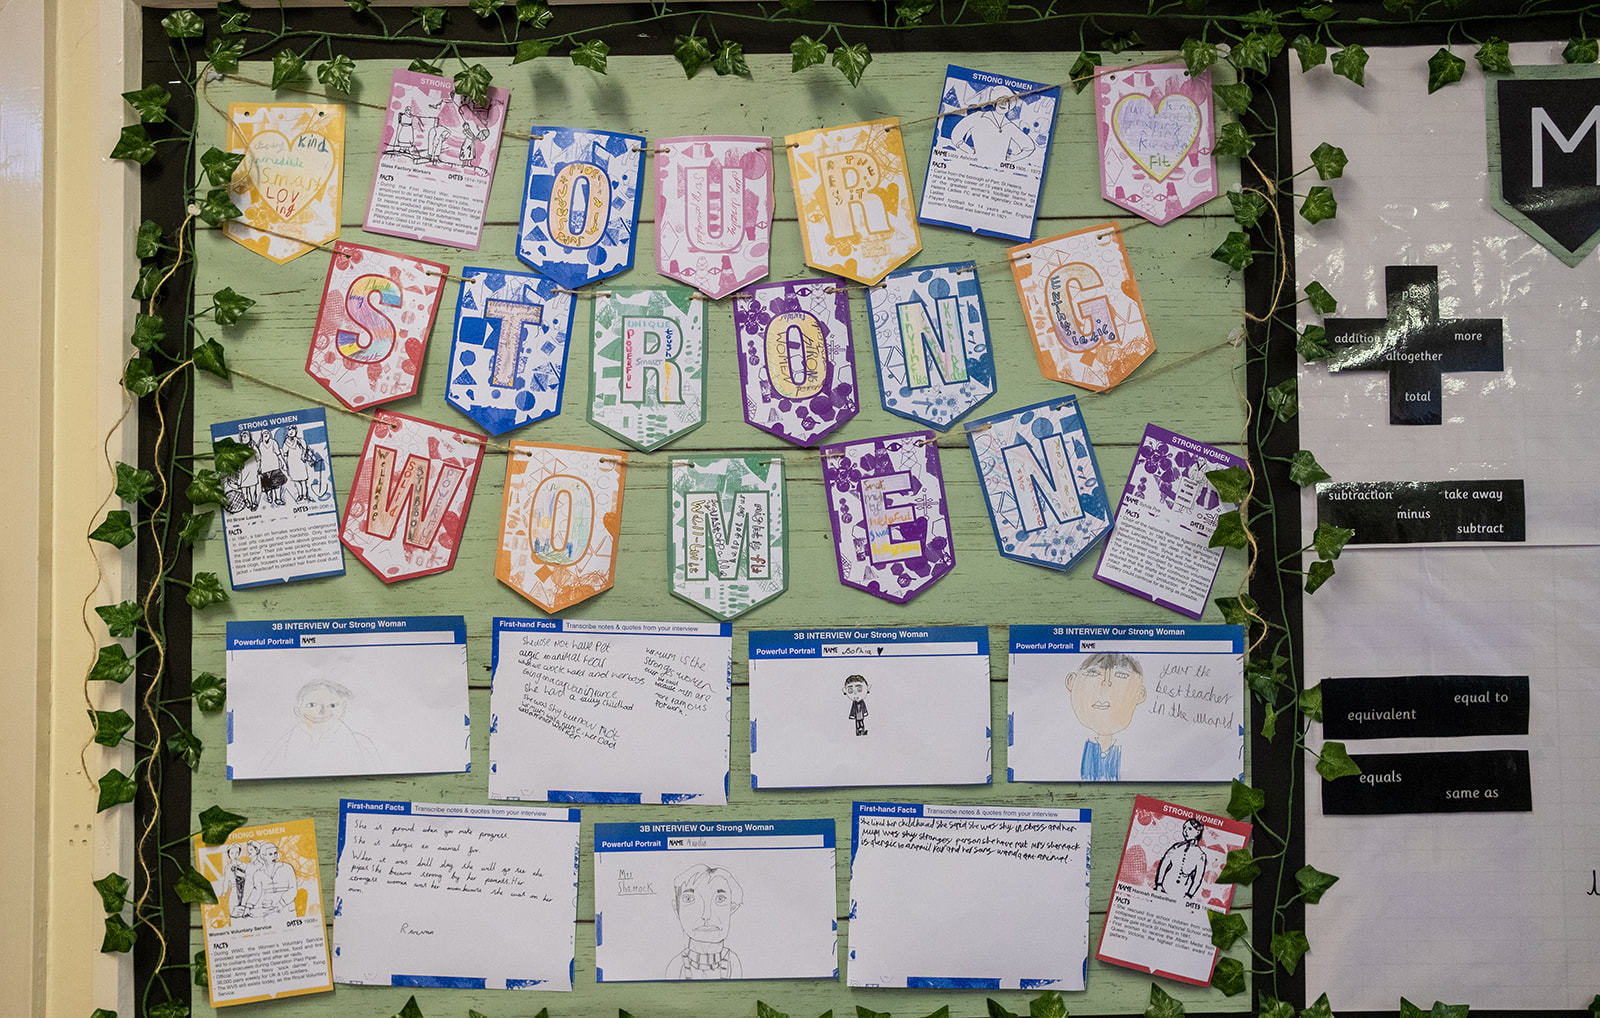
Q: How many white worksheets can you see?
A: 7